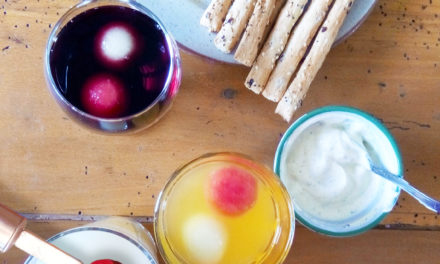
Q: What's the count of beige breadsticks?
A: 6